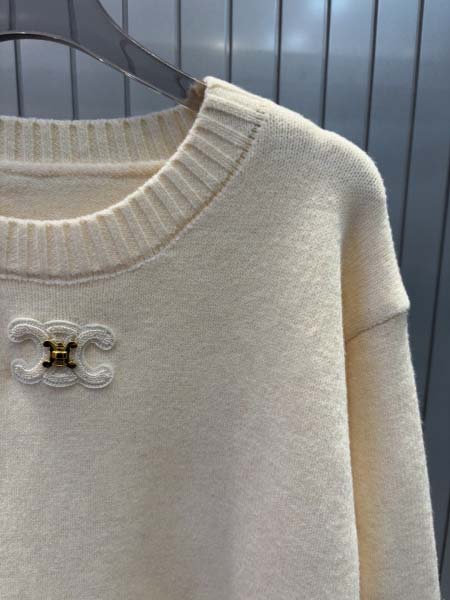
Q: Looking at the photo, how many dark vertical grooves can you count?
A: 11